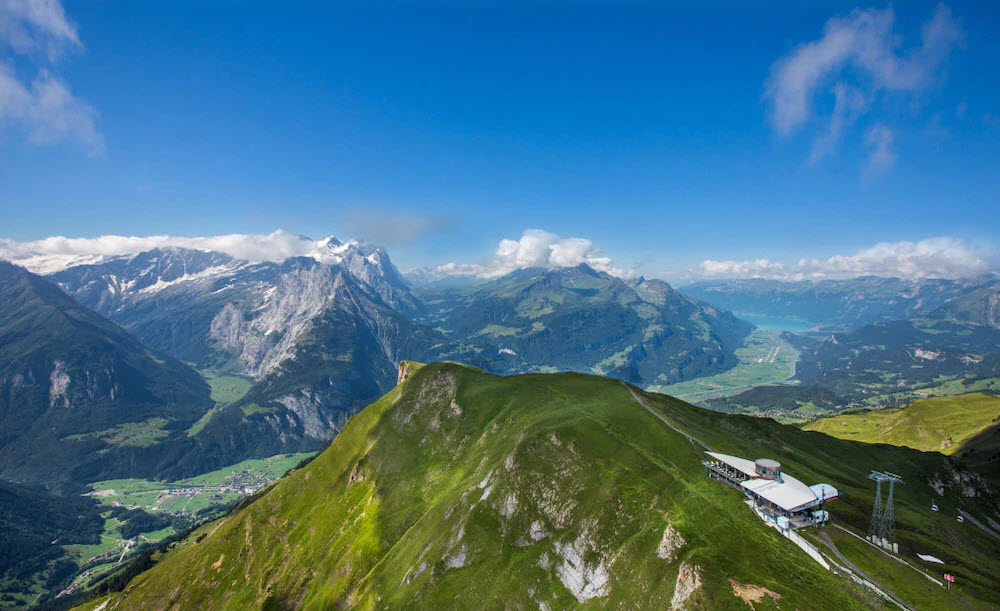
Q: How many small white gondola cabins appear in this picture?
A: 2